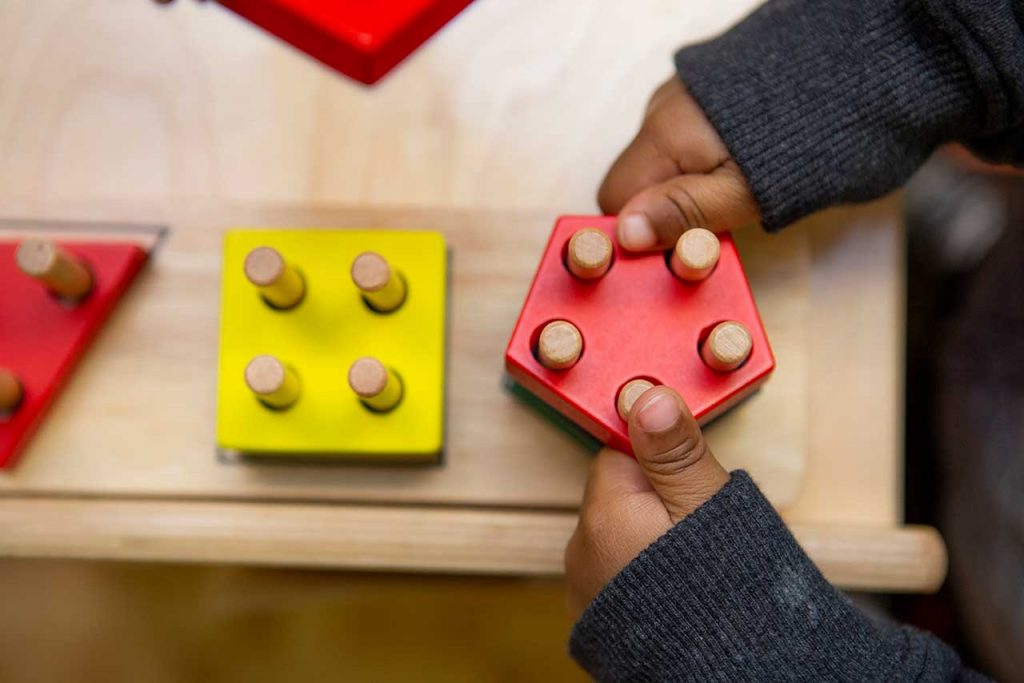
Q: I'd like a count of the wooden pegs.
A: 11